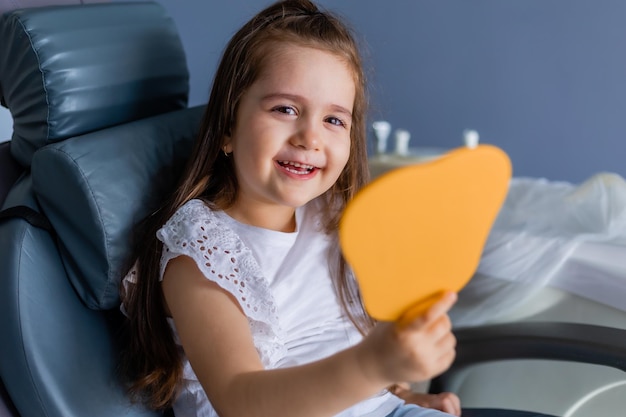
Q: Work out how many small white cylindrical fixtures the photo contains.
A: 3